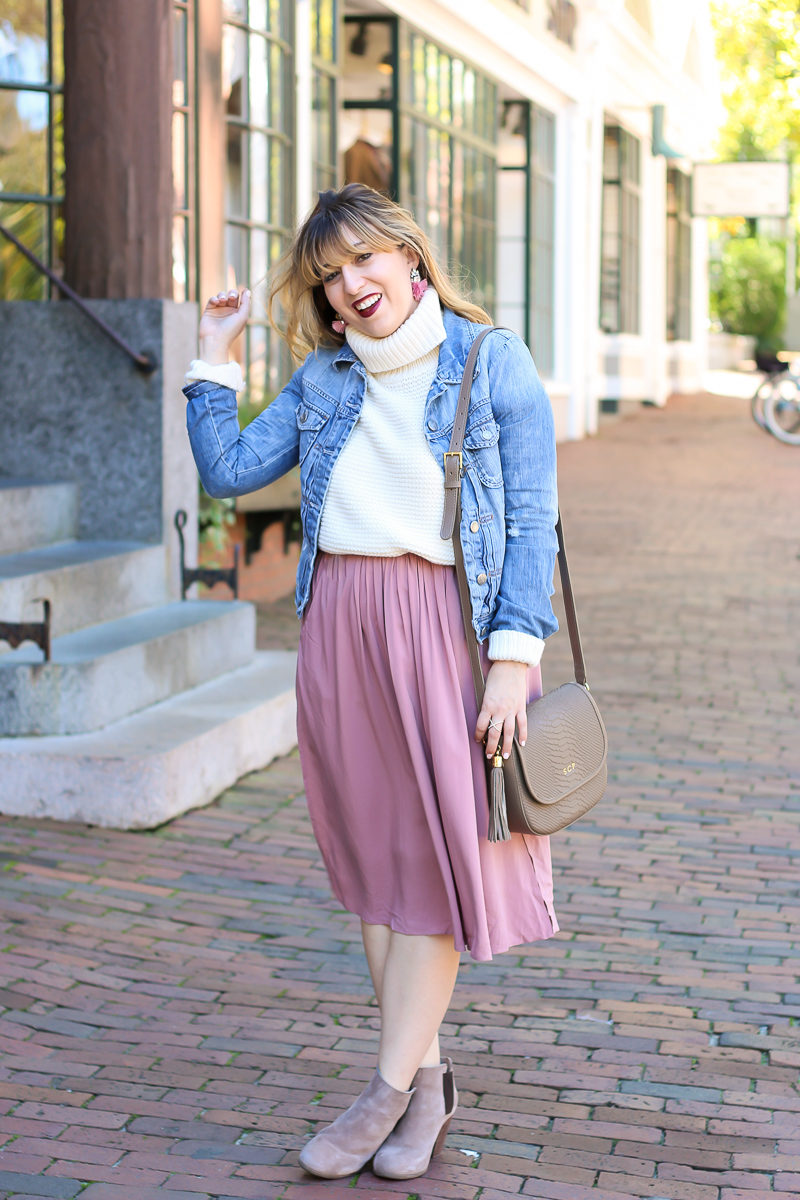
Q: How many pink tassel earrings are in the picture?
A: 2